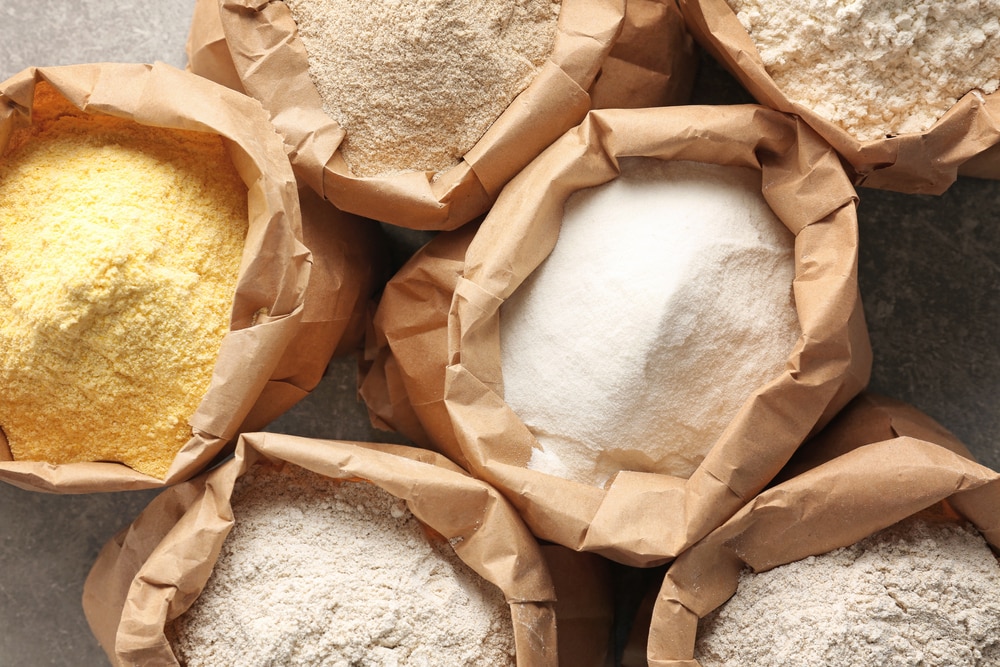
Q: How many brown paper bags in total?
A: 6